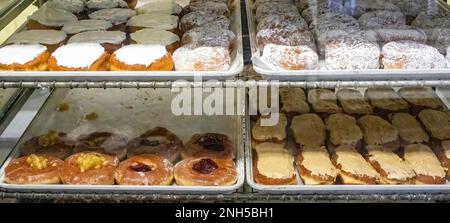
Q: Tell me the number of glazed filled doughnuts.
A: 8